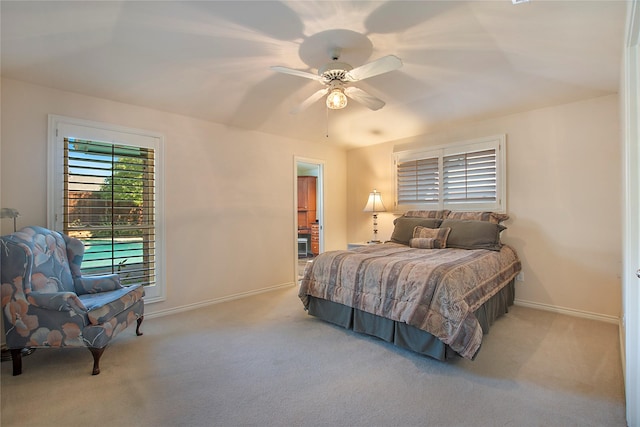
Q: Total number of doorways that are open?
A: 1